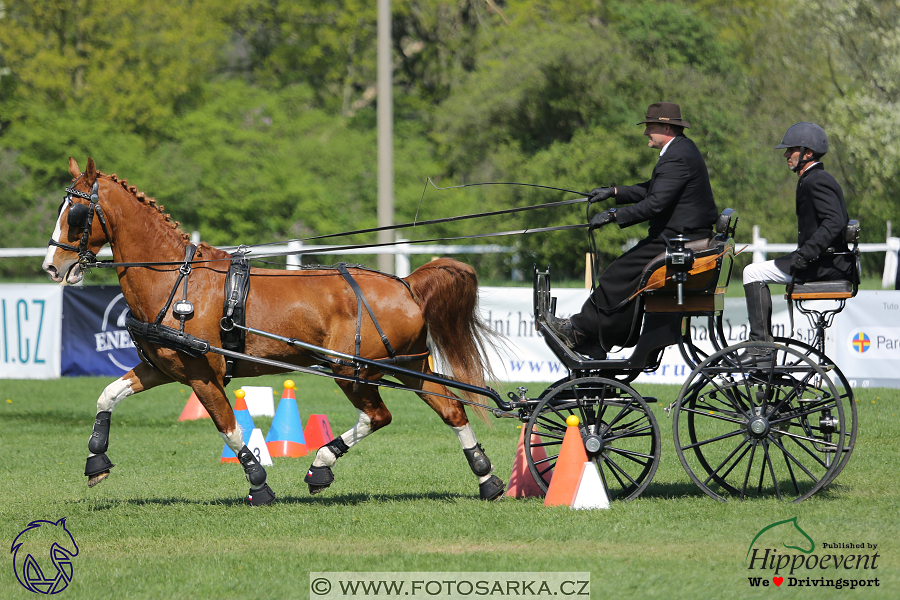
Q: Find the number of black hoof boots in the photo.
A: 4